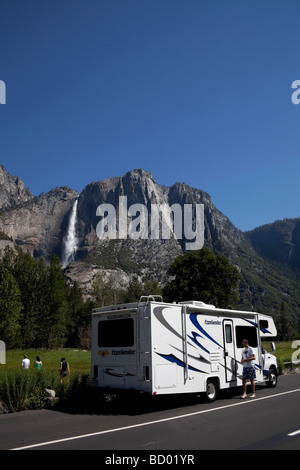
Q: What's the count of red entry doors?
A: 0